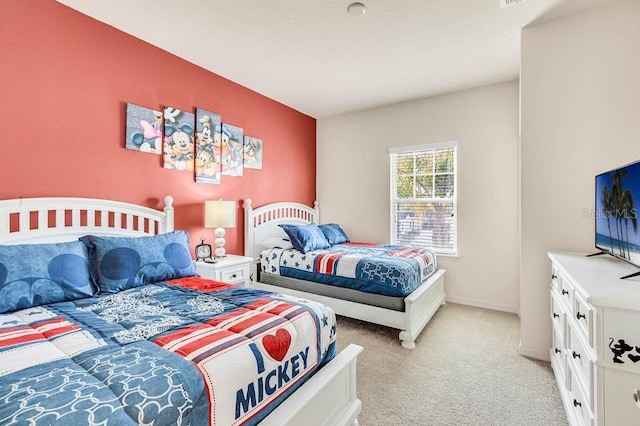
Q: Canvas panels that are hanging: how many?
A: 5